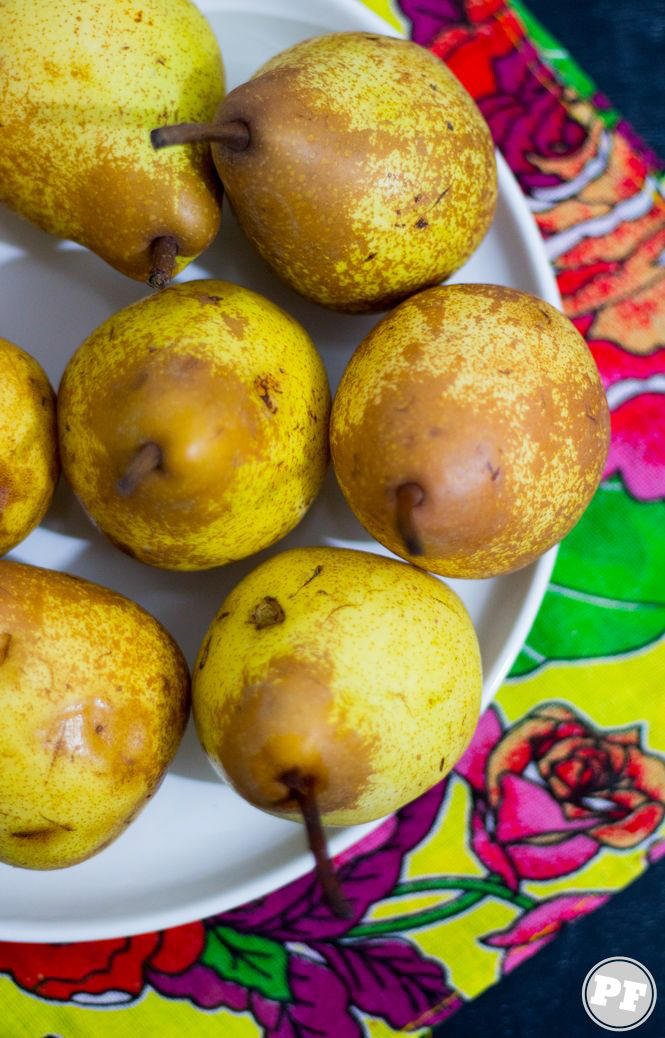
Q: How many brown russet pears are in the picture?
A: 7